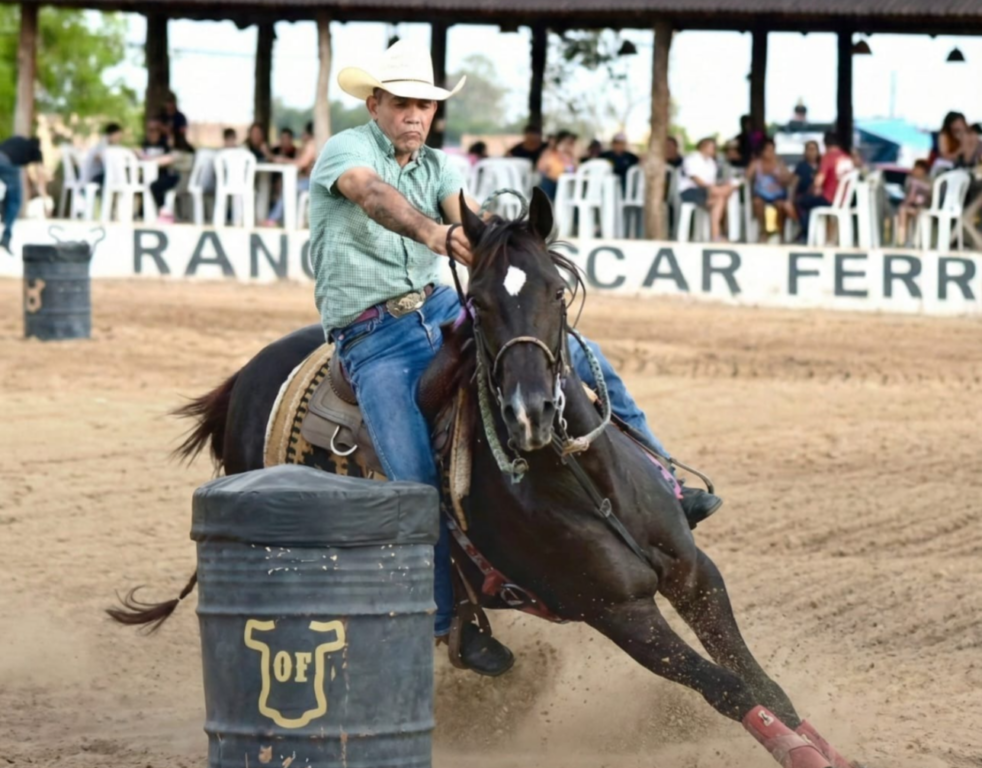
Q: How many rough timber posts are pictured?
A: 9